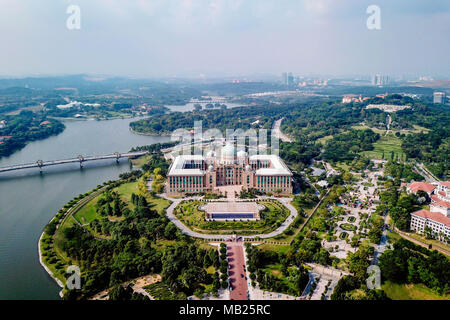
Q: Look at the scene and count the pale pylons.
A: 3